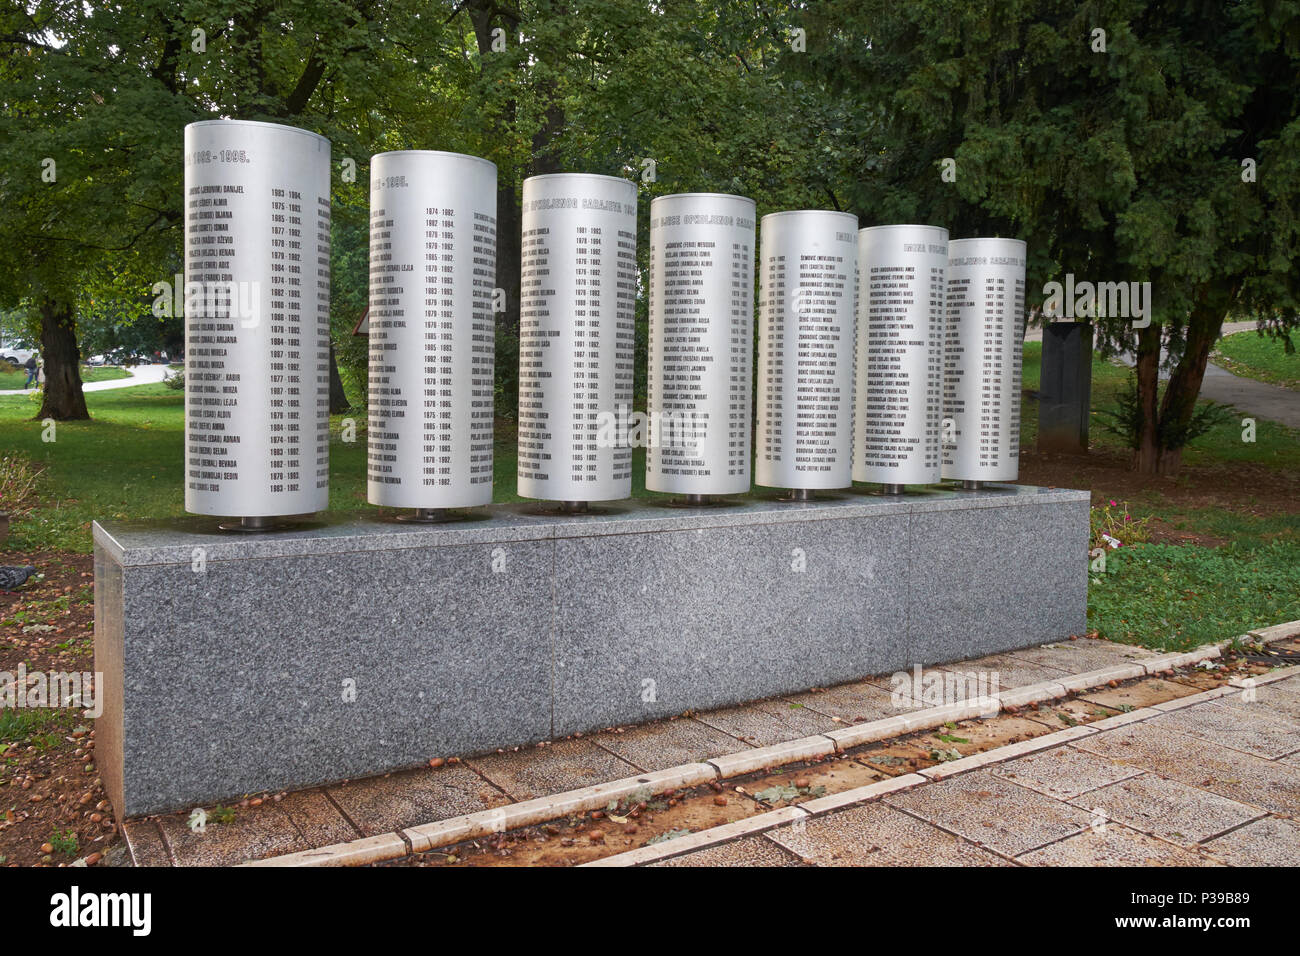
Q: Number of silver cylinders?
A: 7